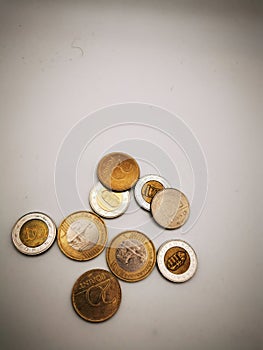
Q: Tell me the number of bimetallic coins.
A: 6